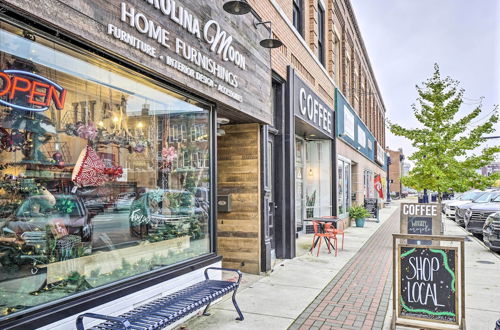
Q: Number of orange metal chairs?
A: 2